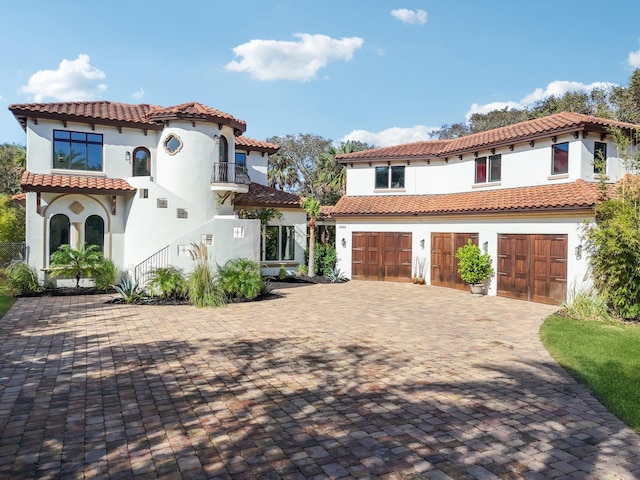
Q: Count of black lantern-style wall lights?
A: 6